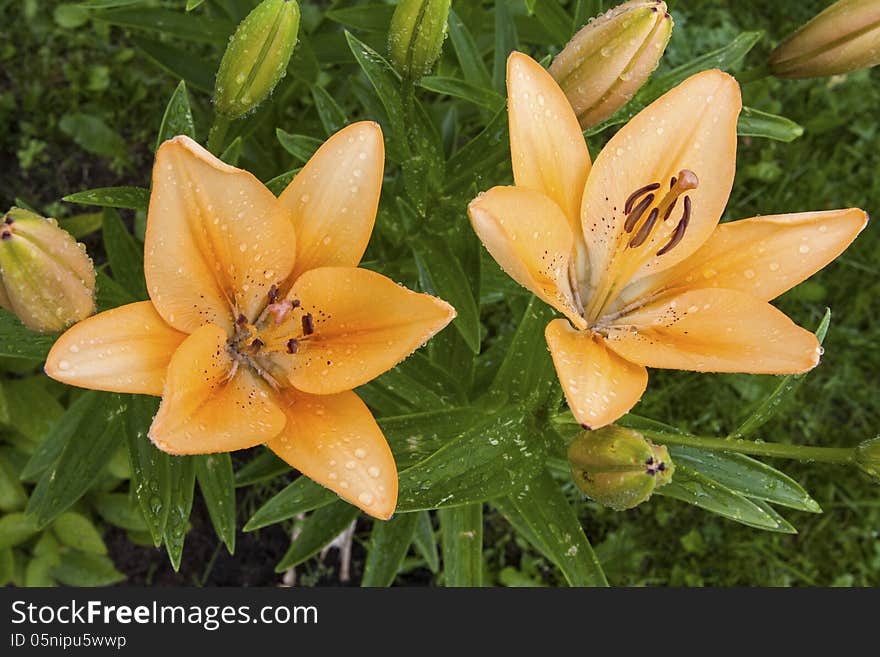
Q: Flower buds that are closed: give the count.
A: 7